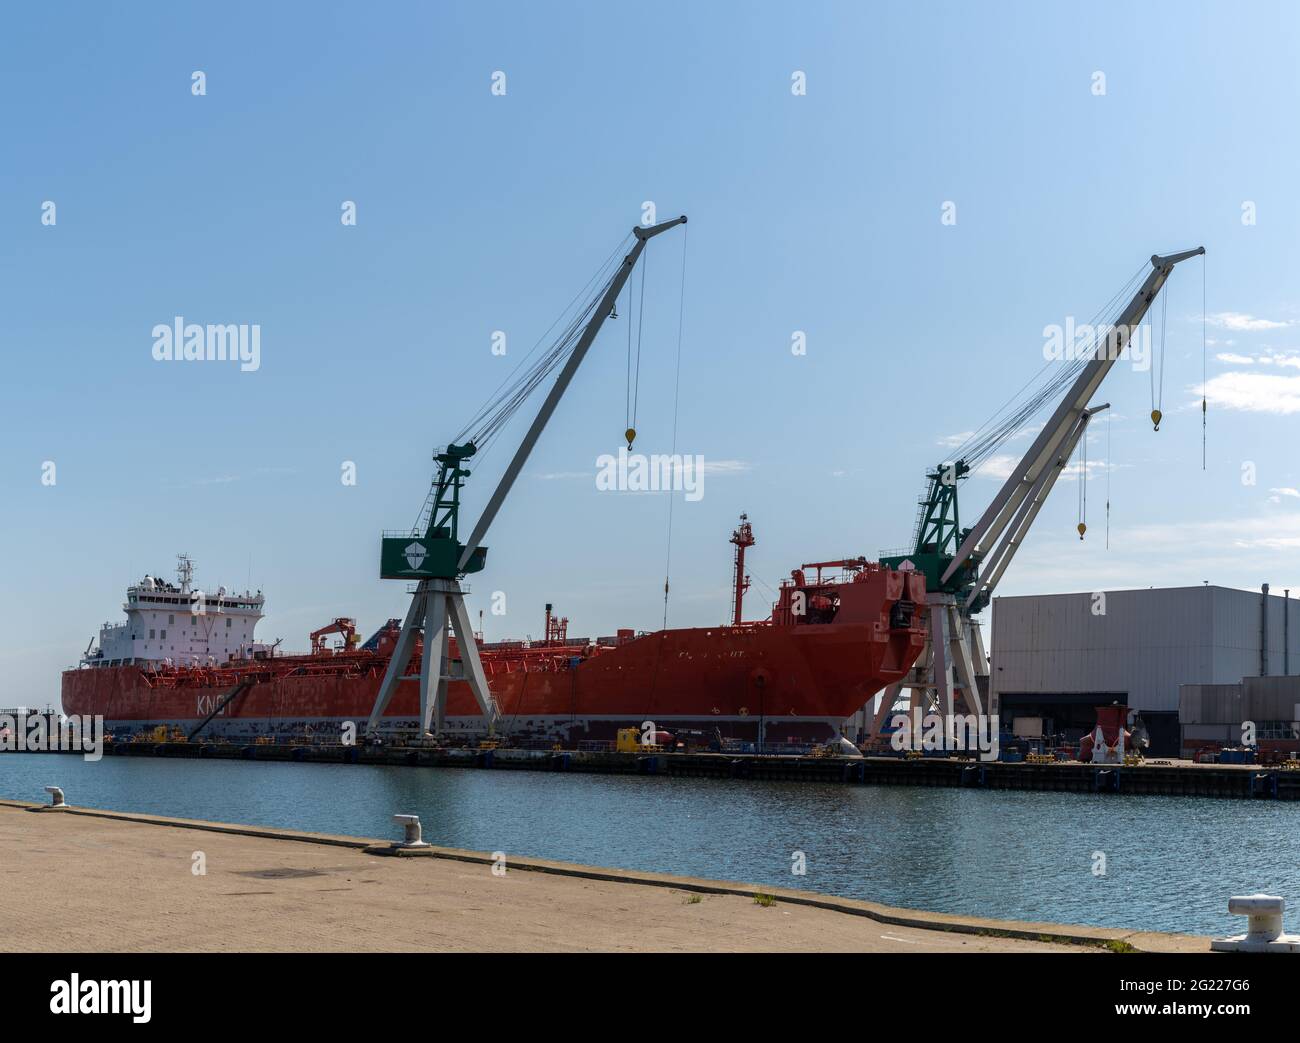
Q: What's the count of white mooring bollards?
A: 3